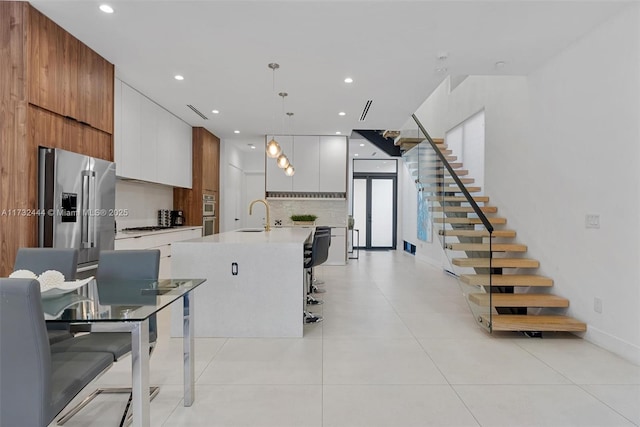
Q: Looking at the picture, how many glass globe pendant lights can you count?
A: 3